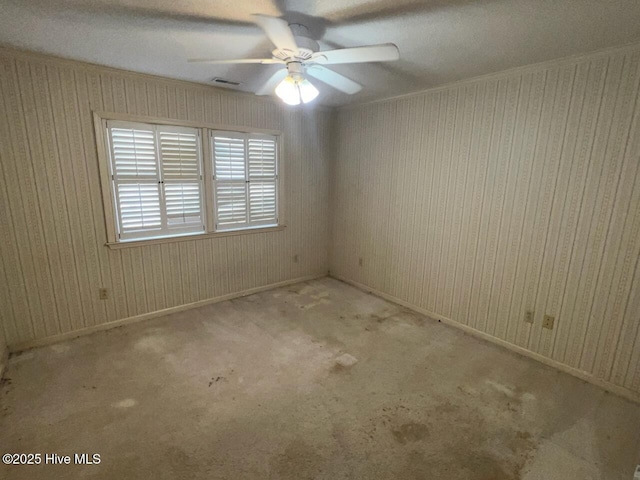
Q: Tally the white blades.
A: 5